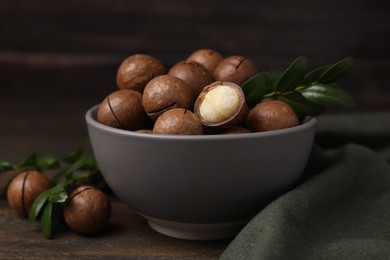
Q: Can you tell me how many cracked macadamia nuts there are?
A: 1